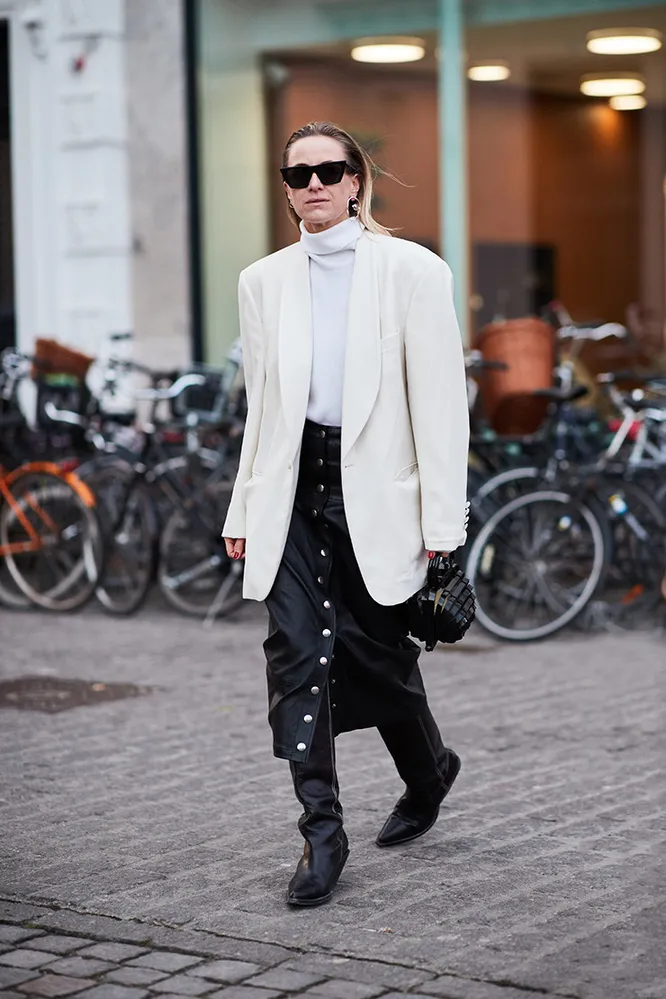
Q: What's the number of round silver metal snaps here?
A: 12